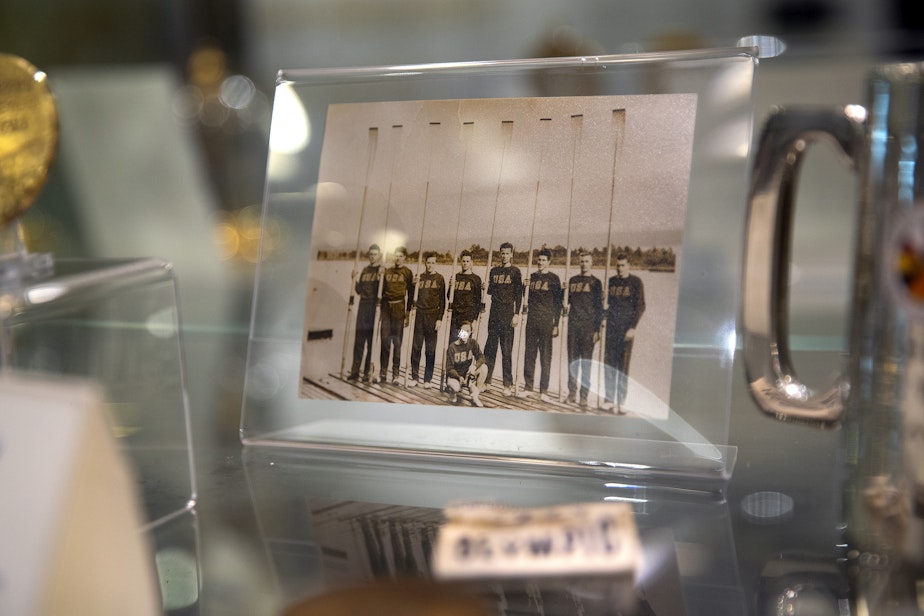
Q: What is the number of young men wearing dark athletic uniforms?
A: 9